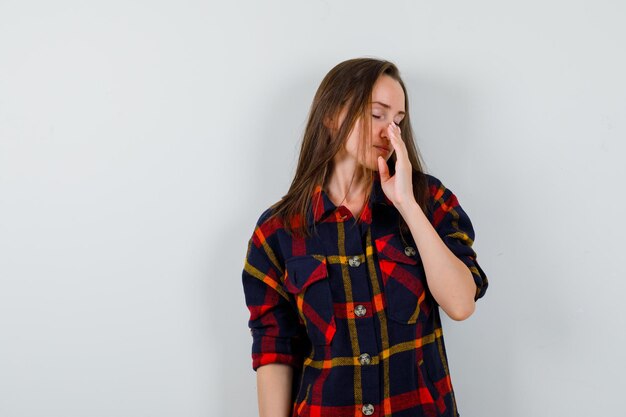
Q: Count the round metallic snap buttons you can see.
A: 5